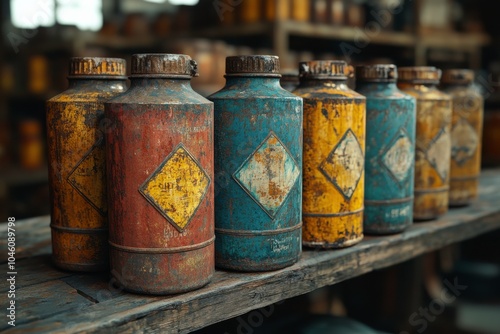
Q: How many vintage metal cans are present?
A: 7